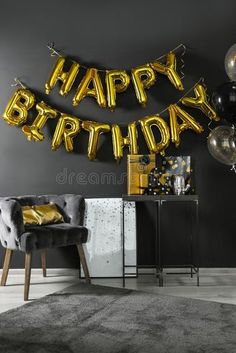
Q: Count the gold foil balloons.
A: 13